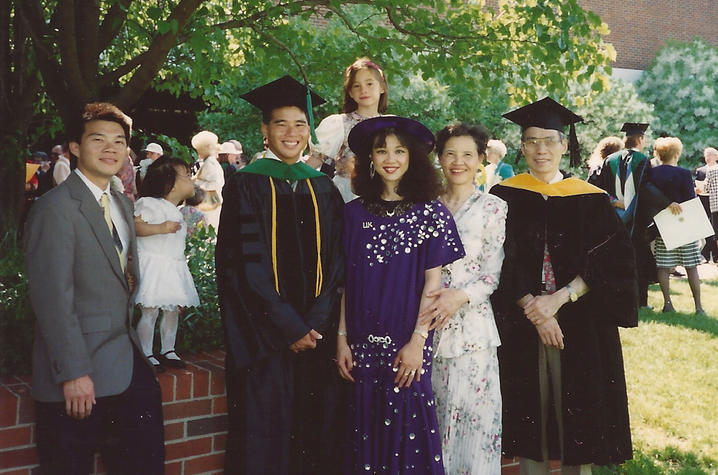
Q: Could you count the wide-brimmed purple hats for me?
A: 1